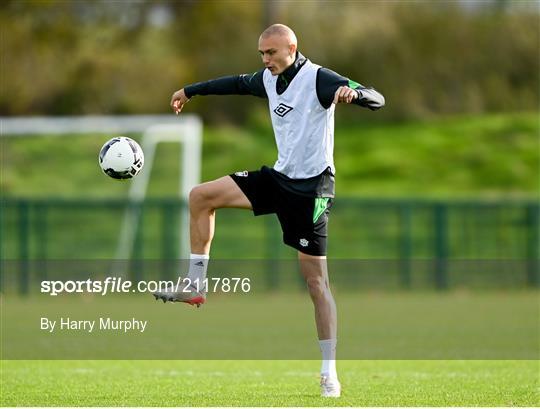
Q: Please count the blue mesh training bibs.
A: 0